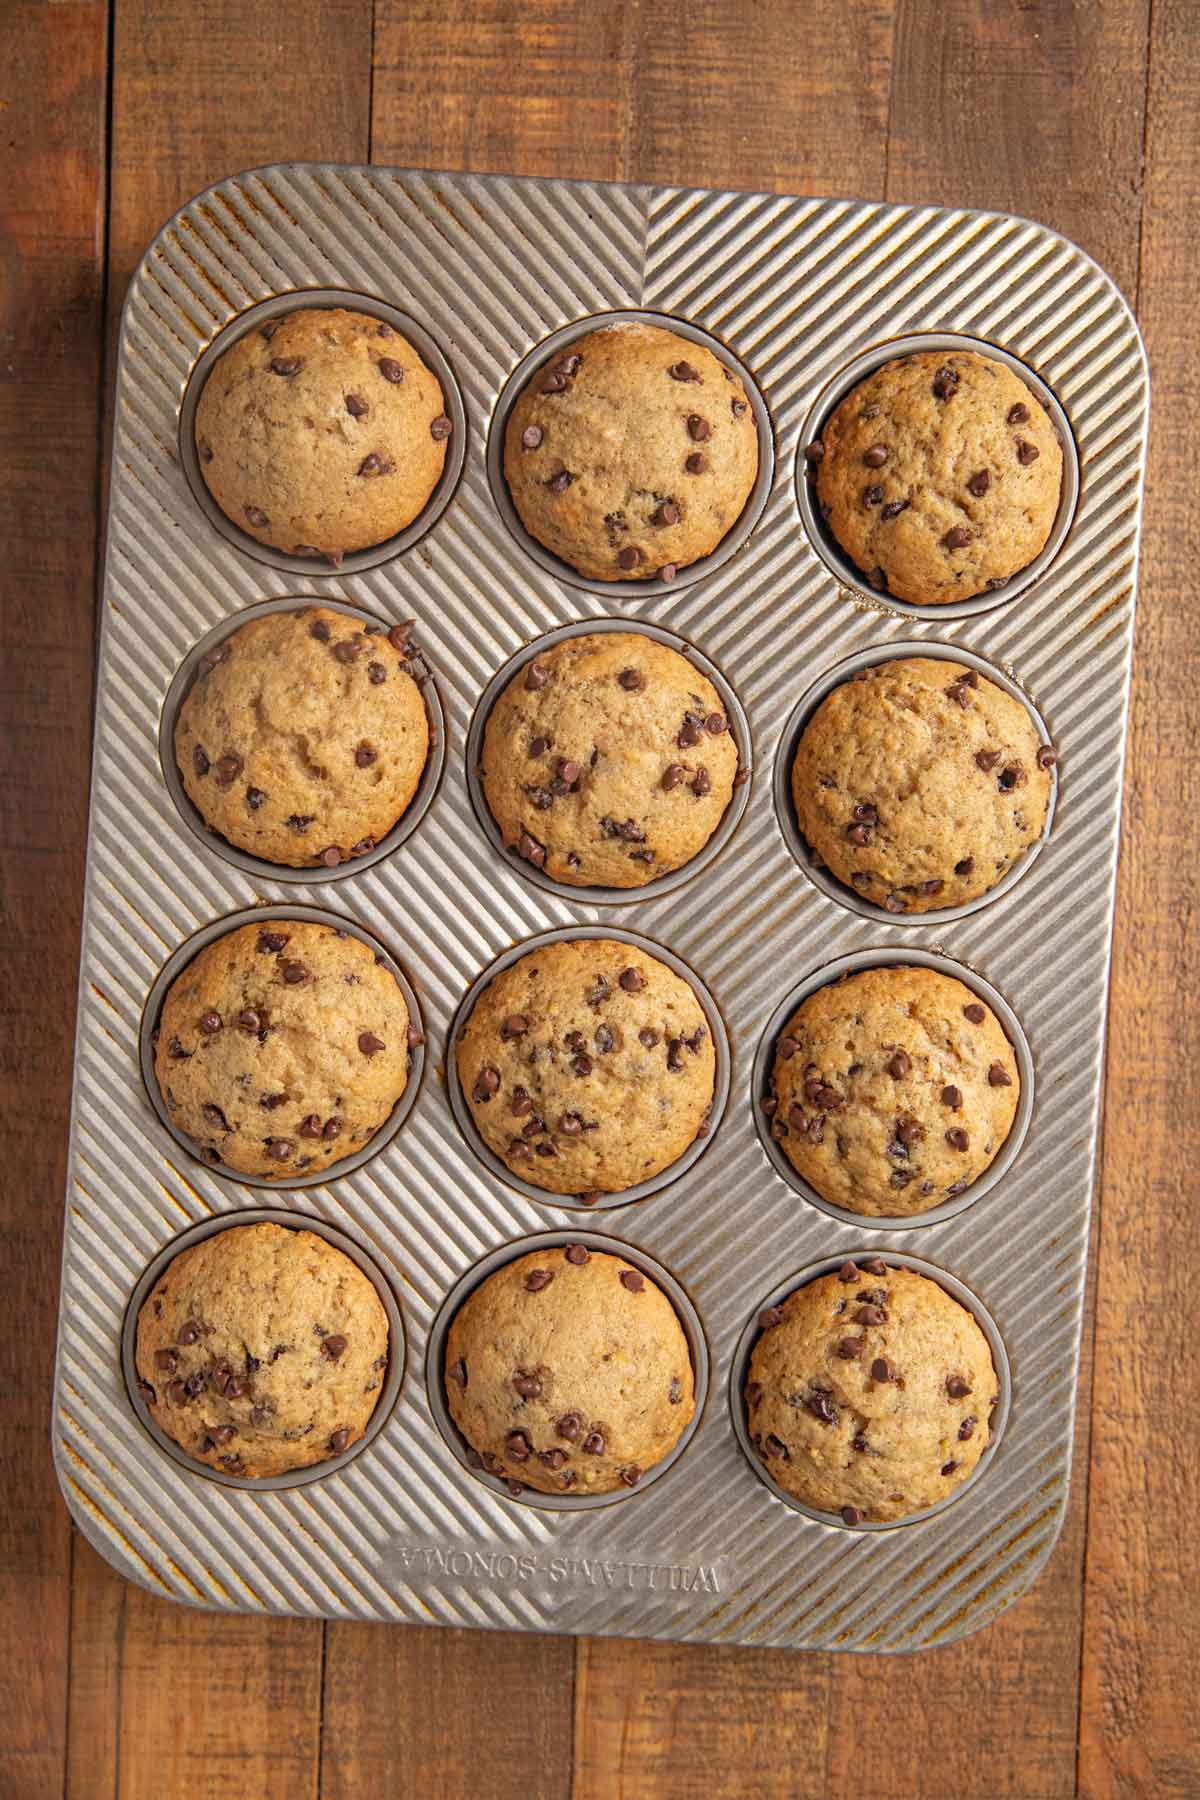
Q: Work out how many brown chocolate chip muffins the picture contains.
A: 12